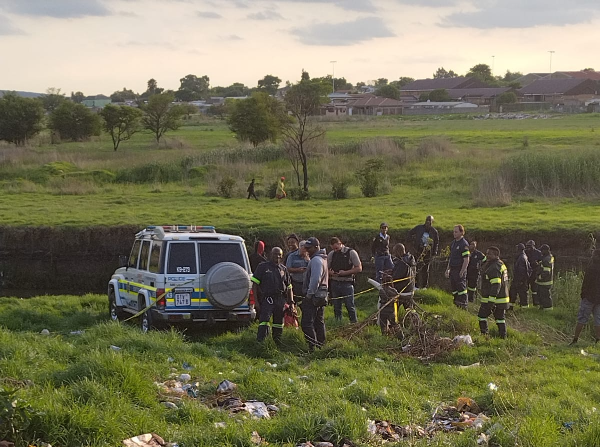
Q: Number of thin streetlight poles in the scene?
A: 3